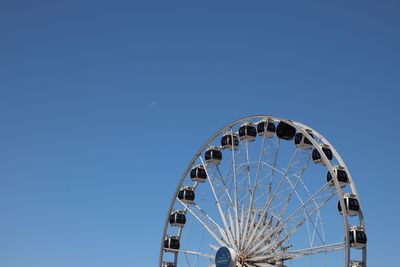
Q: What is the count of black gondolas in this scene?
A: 14